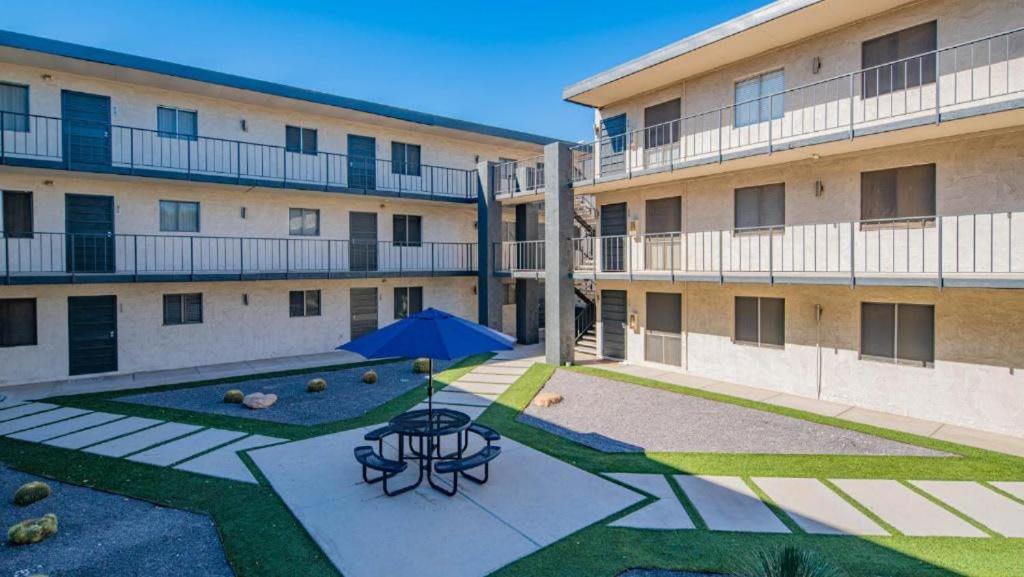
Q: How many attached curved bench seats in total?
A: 4